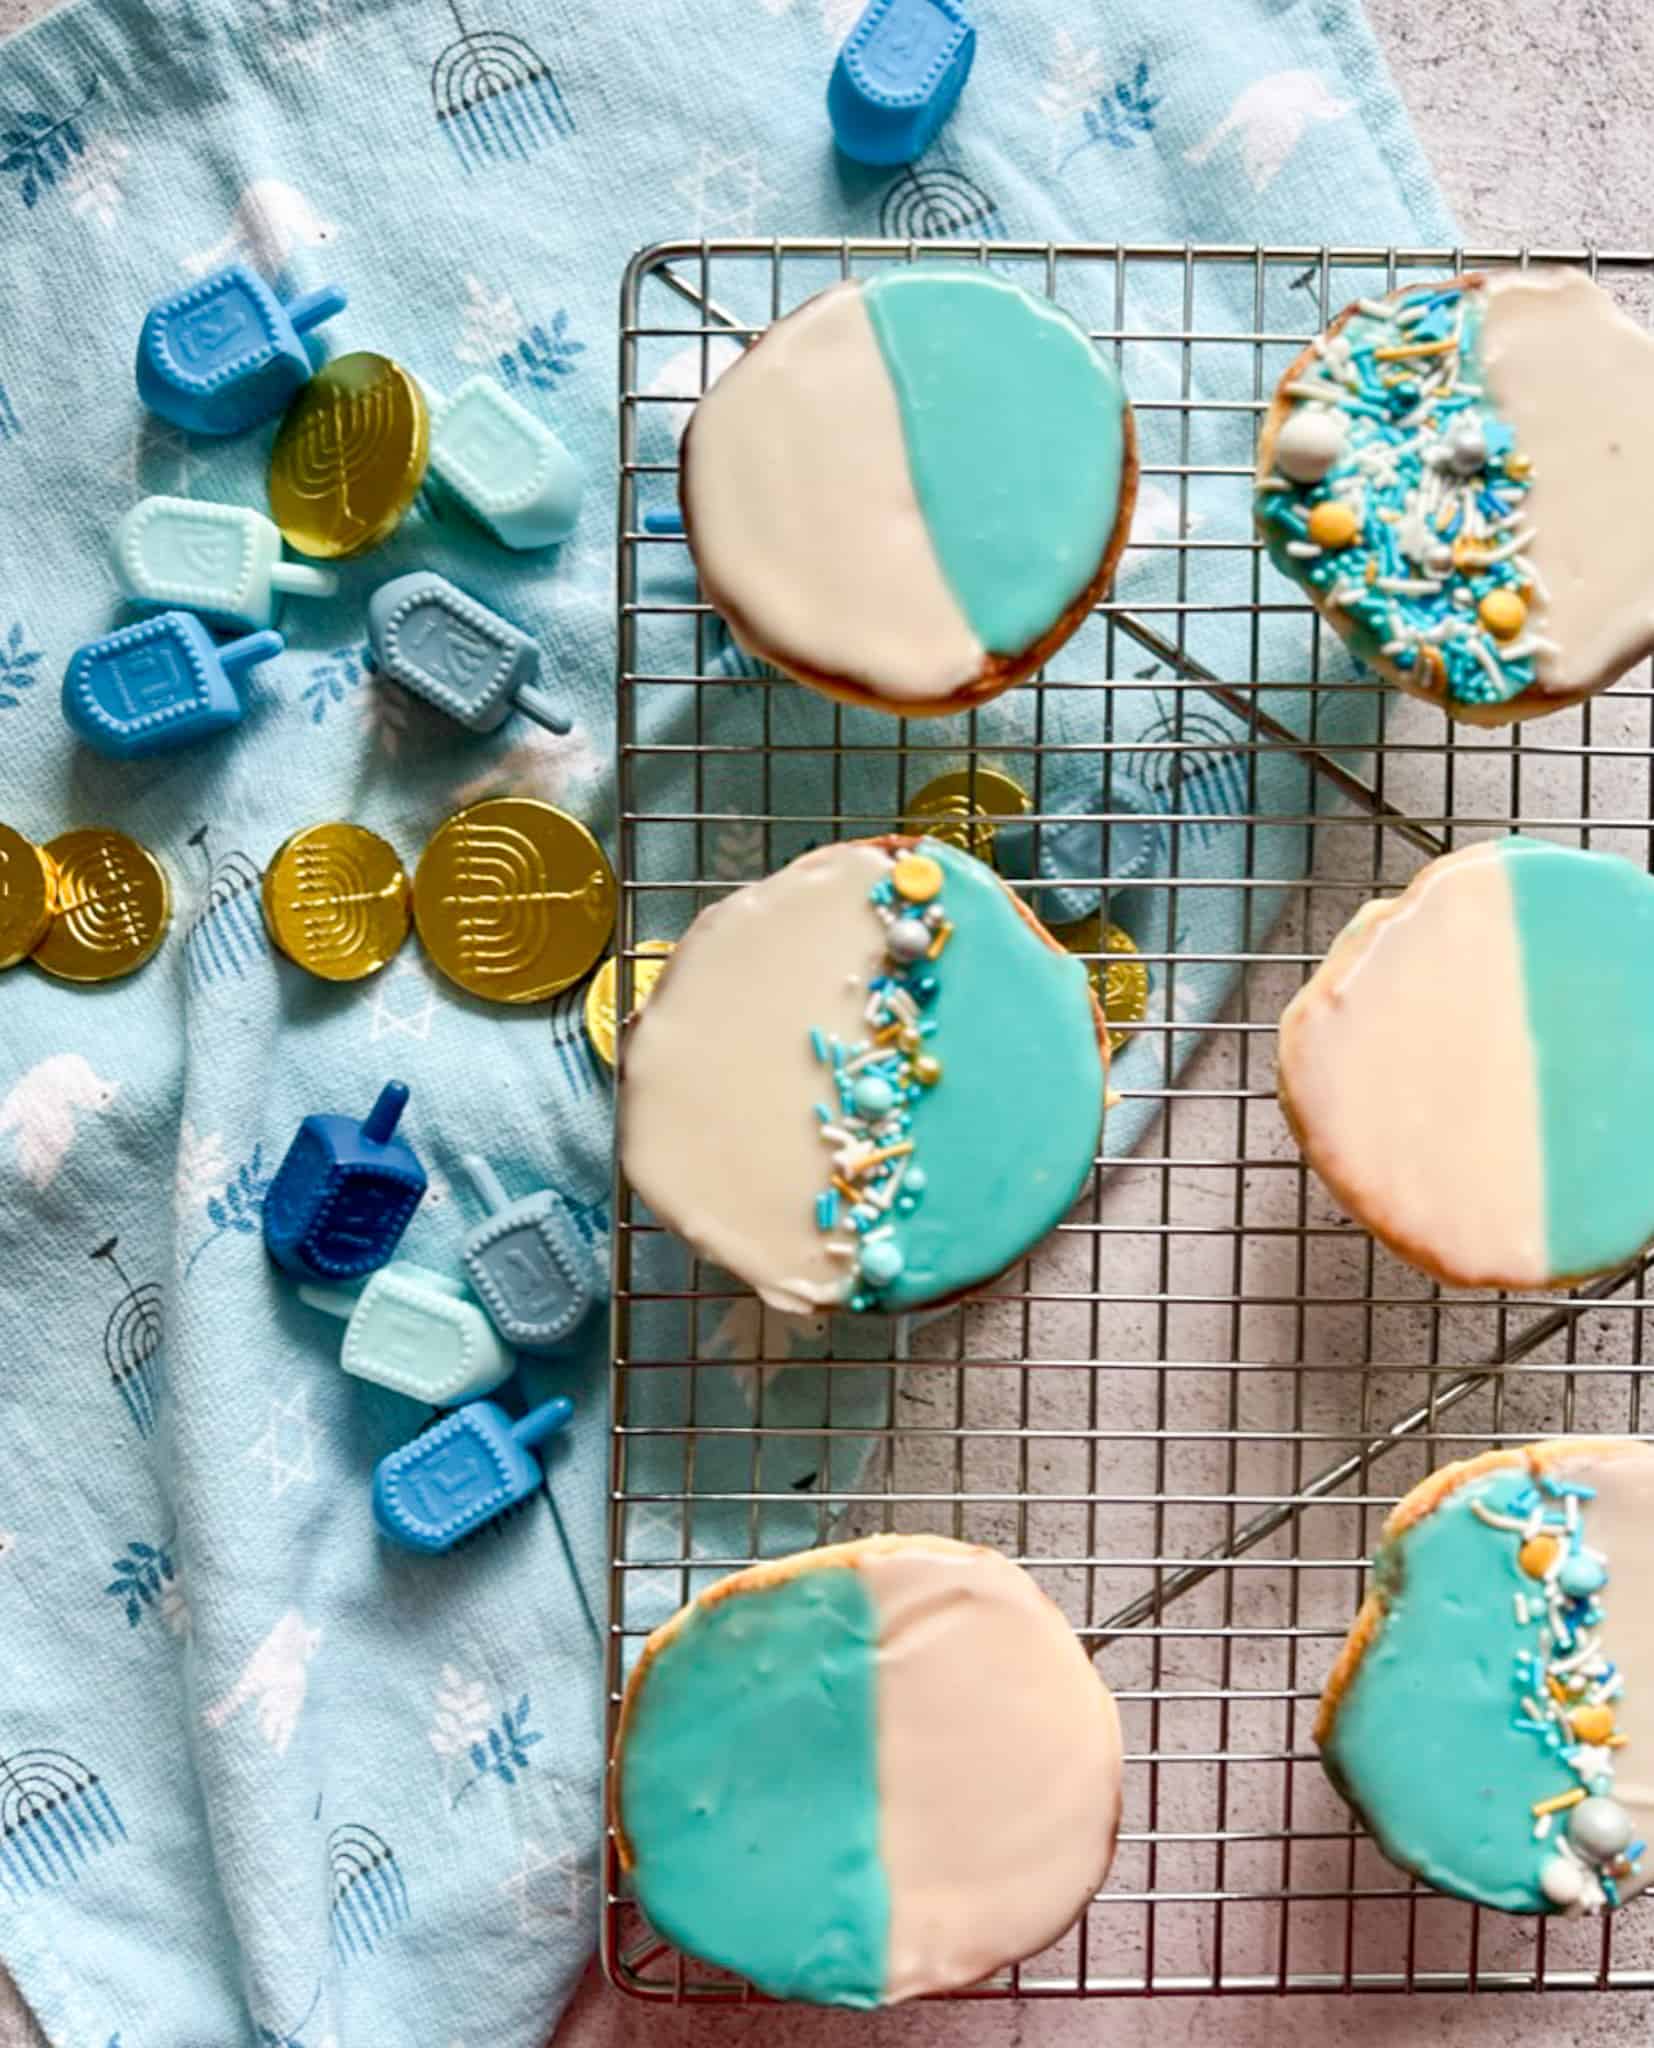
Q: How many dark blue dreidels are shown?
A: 1